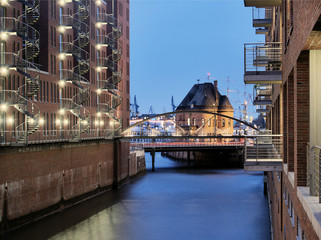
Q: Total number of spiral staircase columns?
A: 3